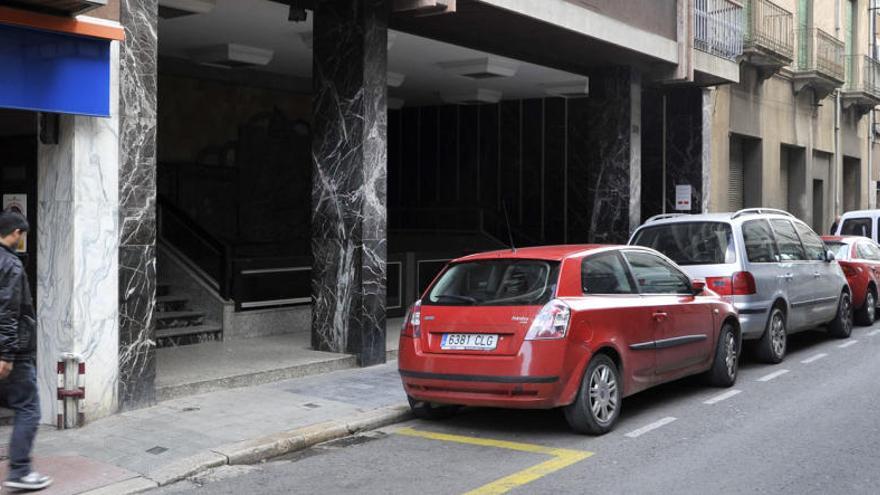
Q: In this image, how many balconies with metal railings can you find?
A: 4